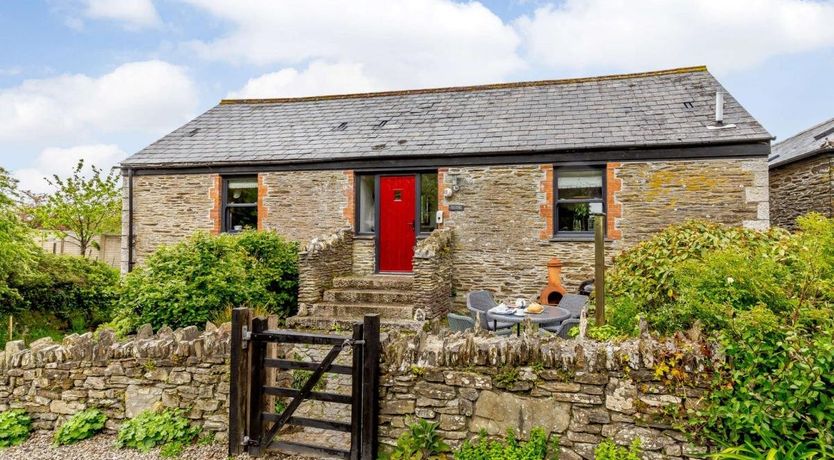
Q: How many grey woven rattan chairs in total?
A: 4